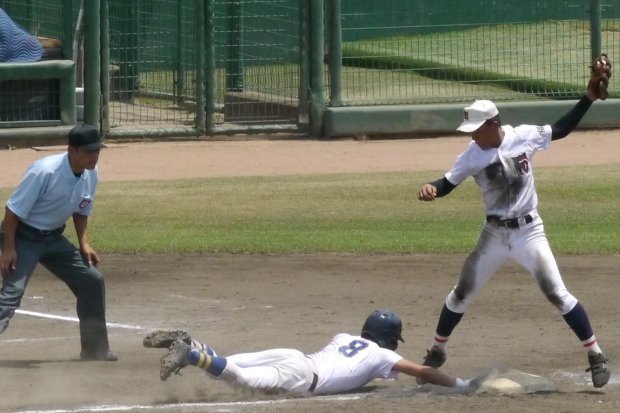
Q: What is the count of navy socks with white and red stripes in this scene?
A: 2